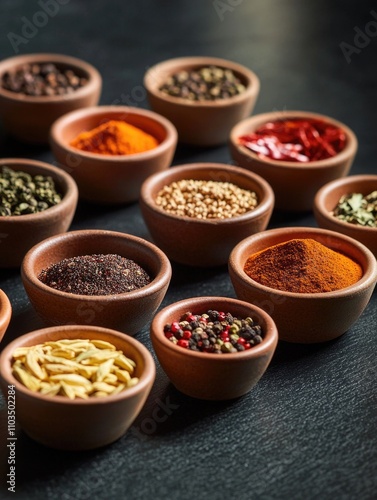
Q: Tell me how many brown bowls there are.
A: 12